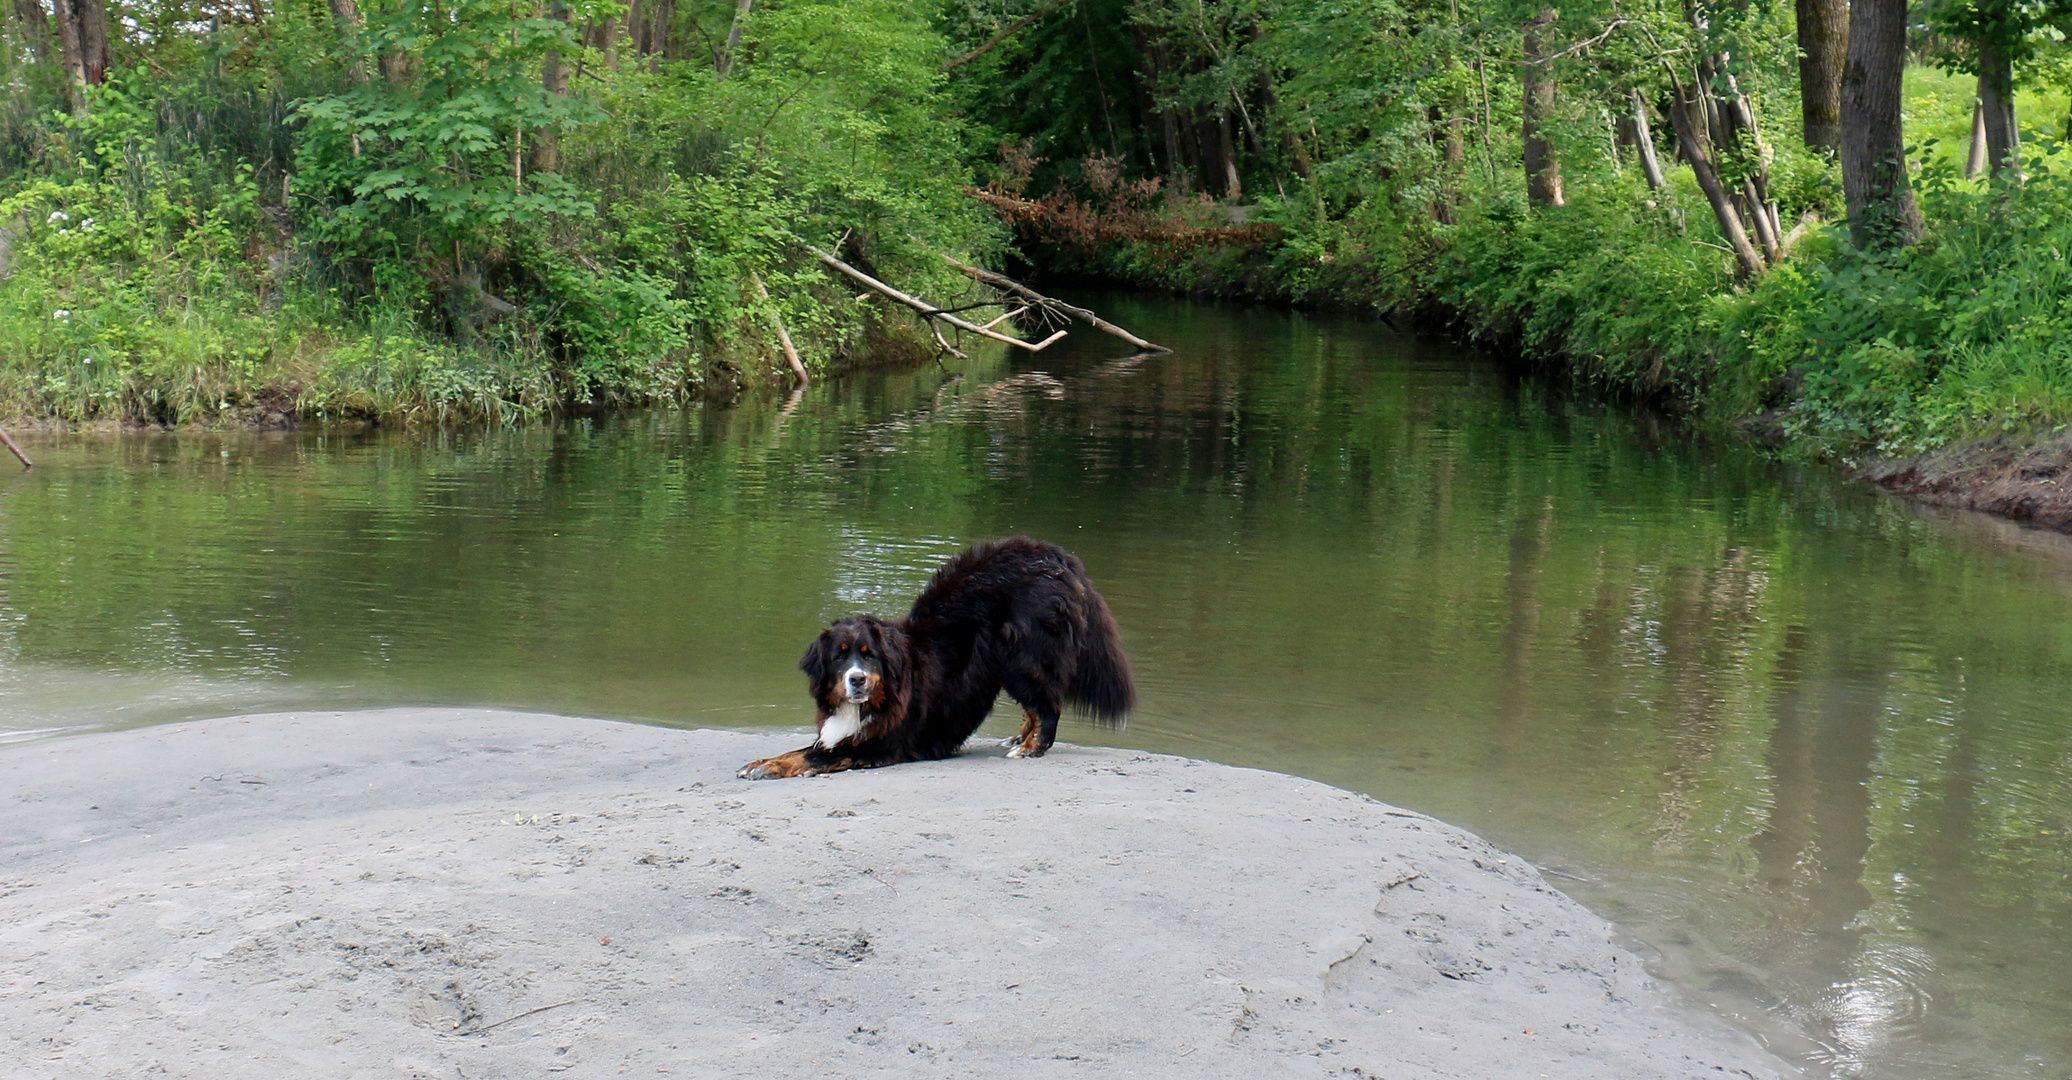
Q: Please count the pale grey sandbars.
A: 1